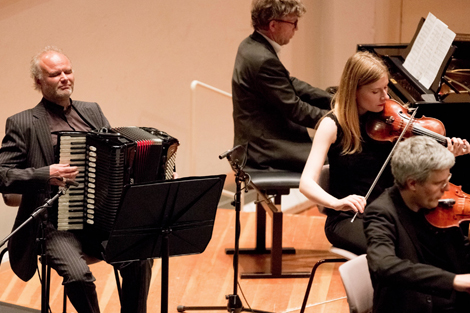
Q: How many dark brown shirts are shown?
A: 1